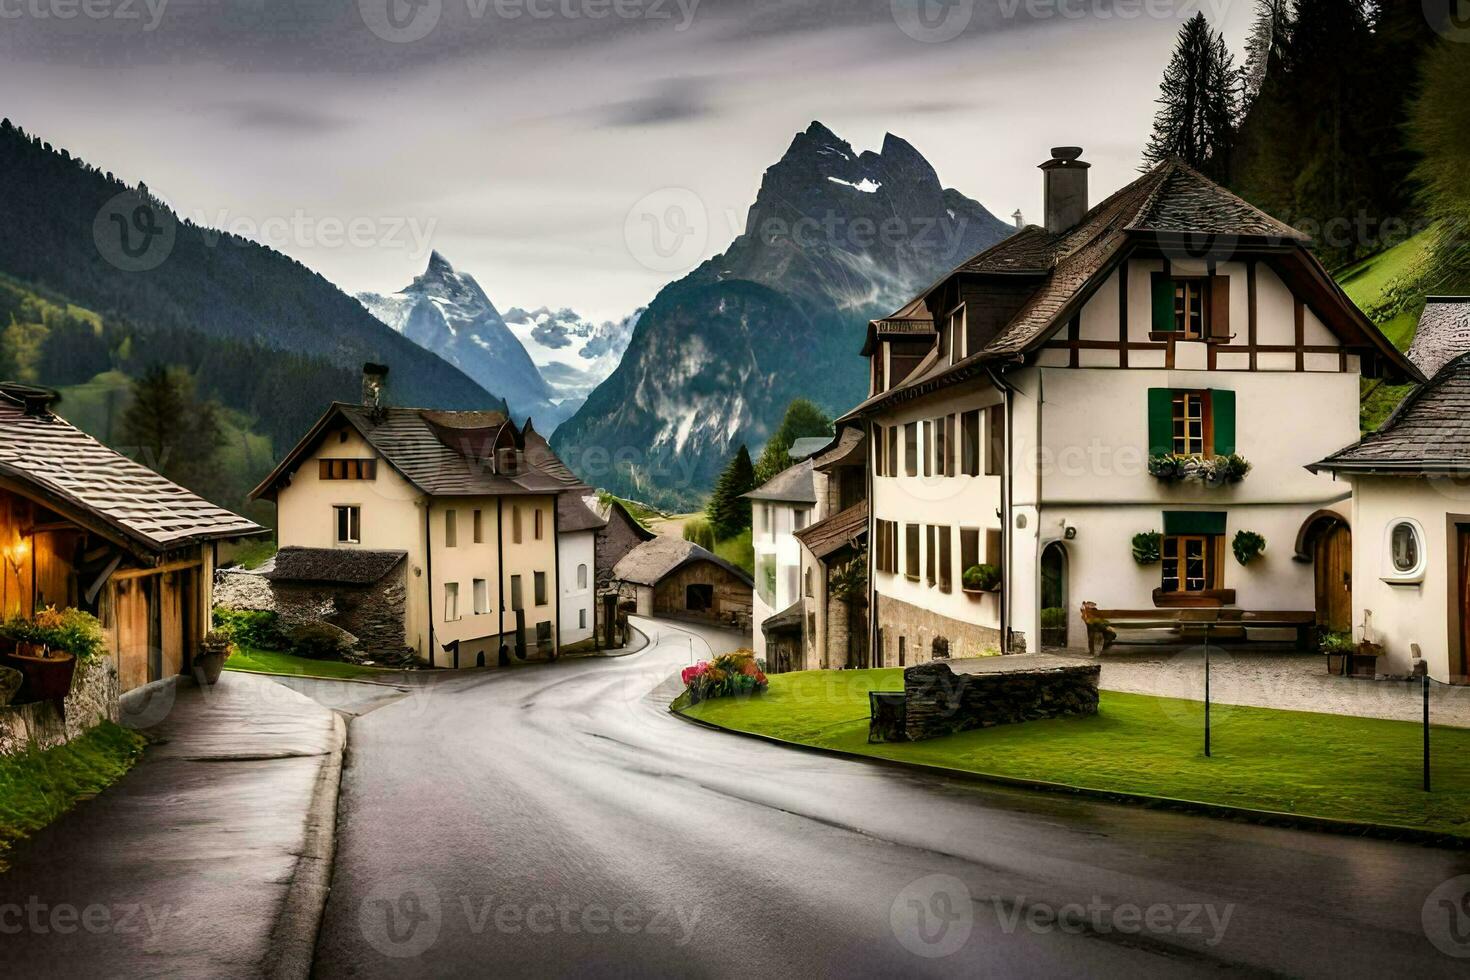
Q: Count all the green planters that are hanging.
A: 2